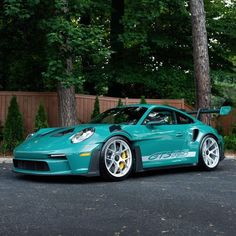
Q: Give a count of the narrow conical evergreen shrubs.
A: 5